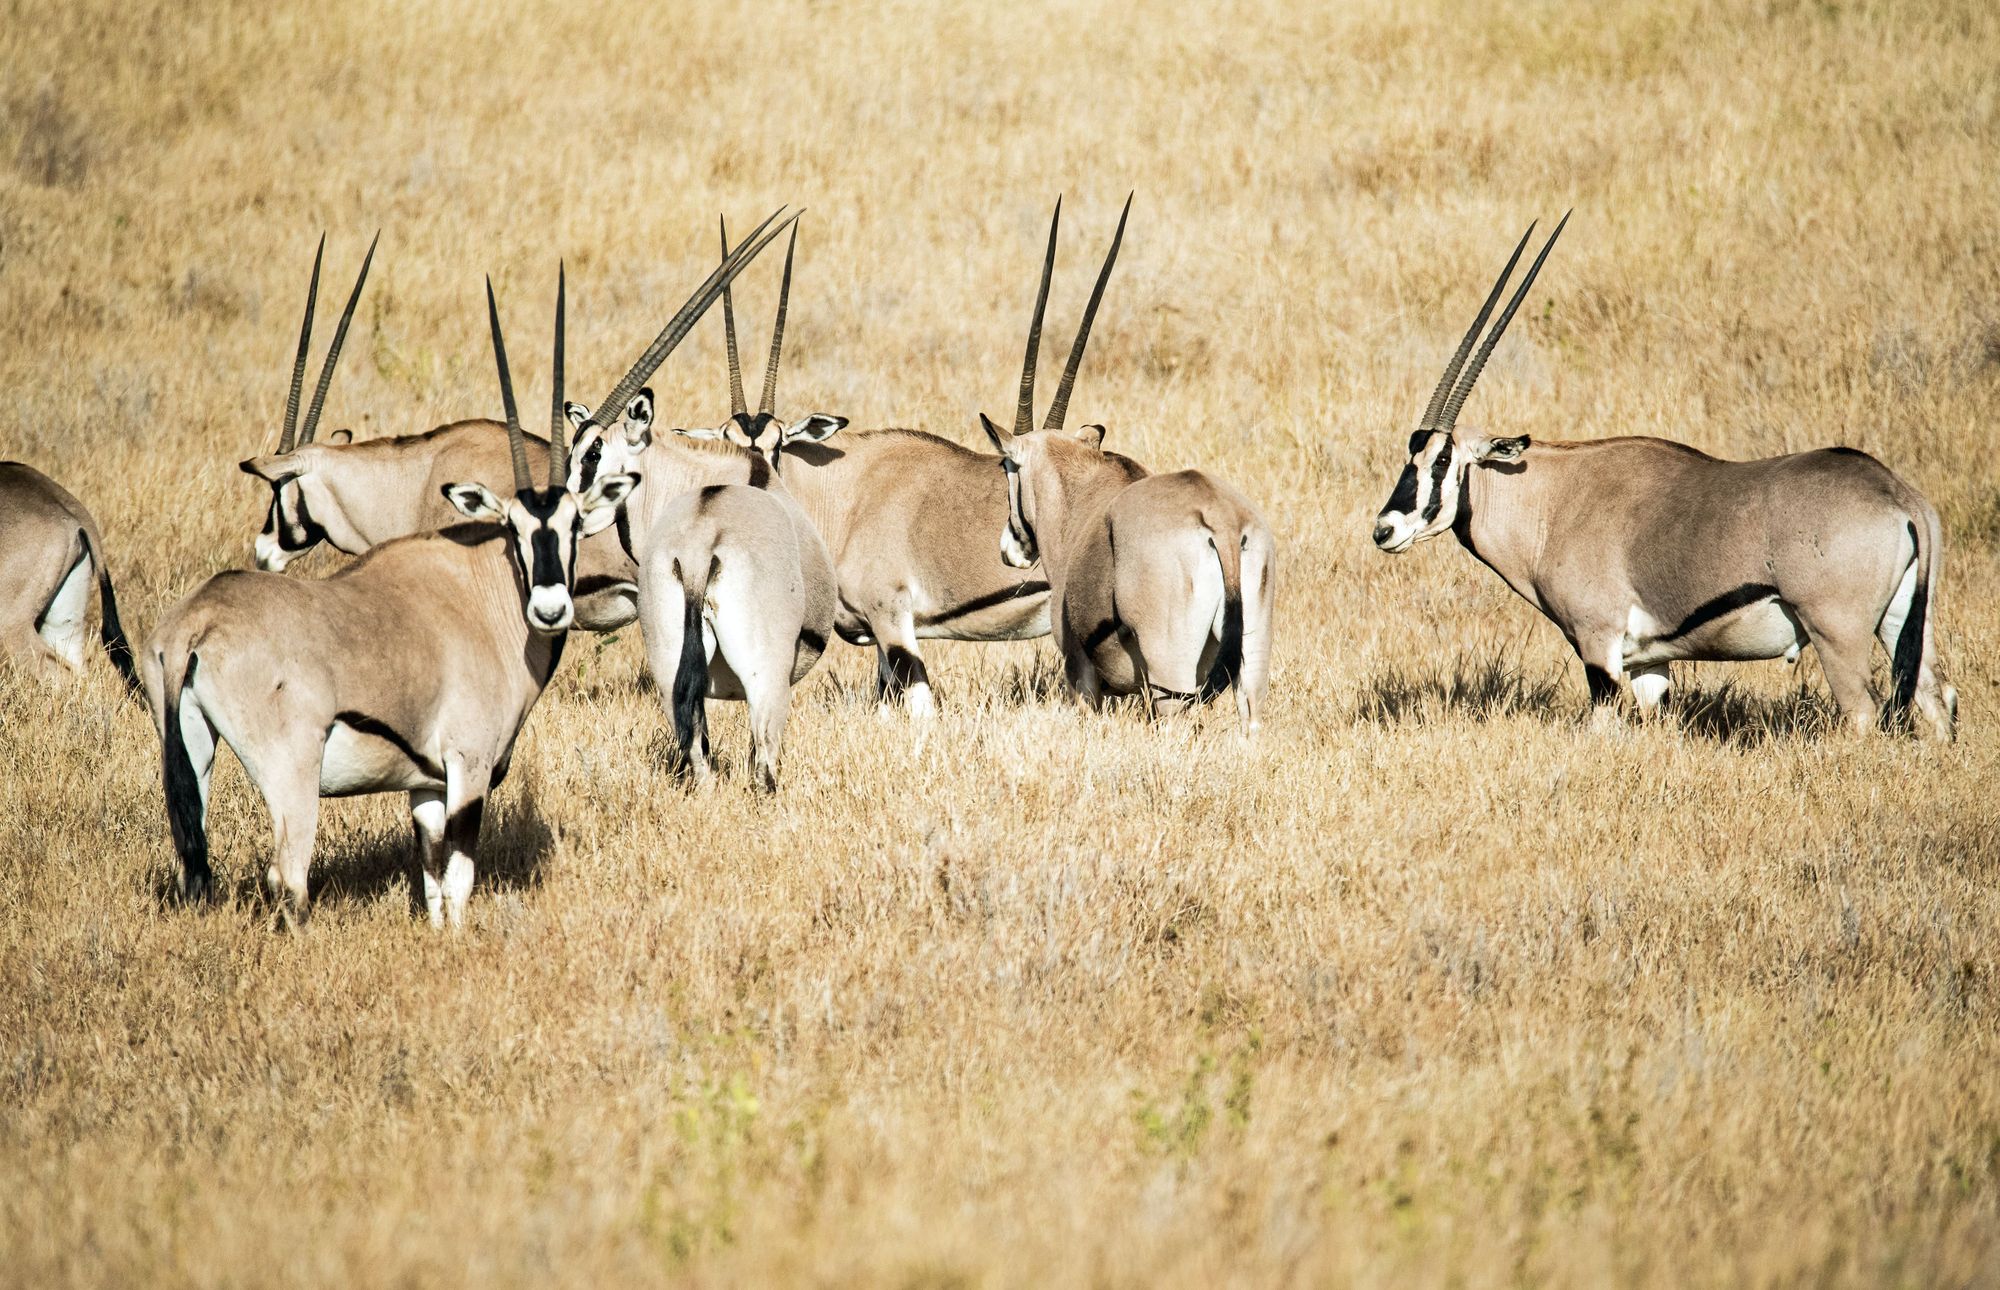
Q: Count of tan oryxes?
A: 7